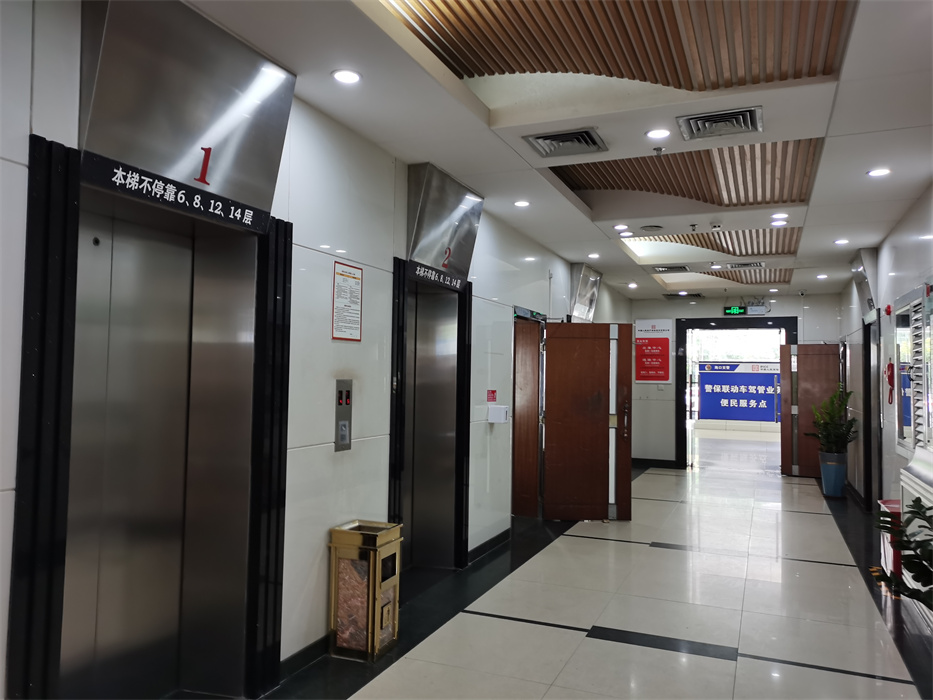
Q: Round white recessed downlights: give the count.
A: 15